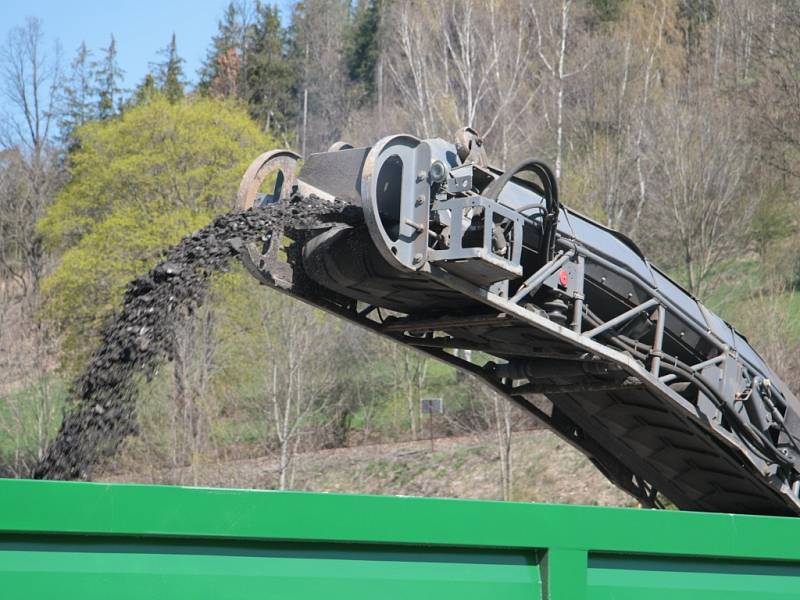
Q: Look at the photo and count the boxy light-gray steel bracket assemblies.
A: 1